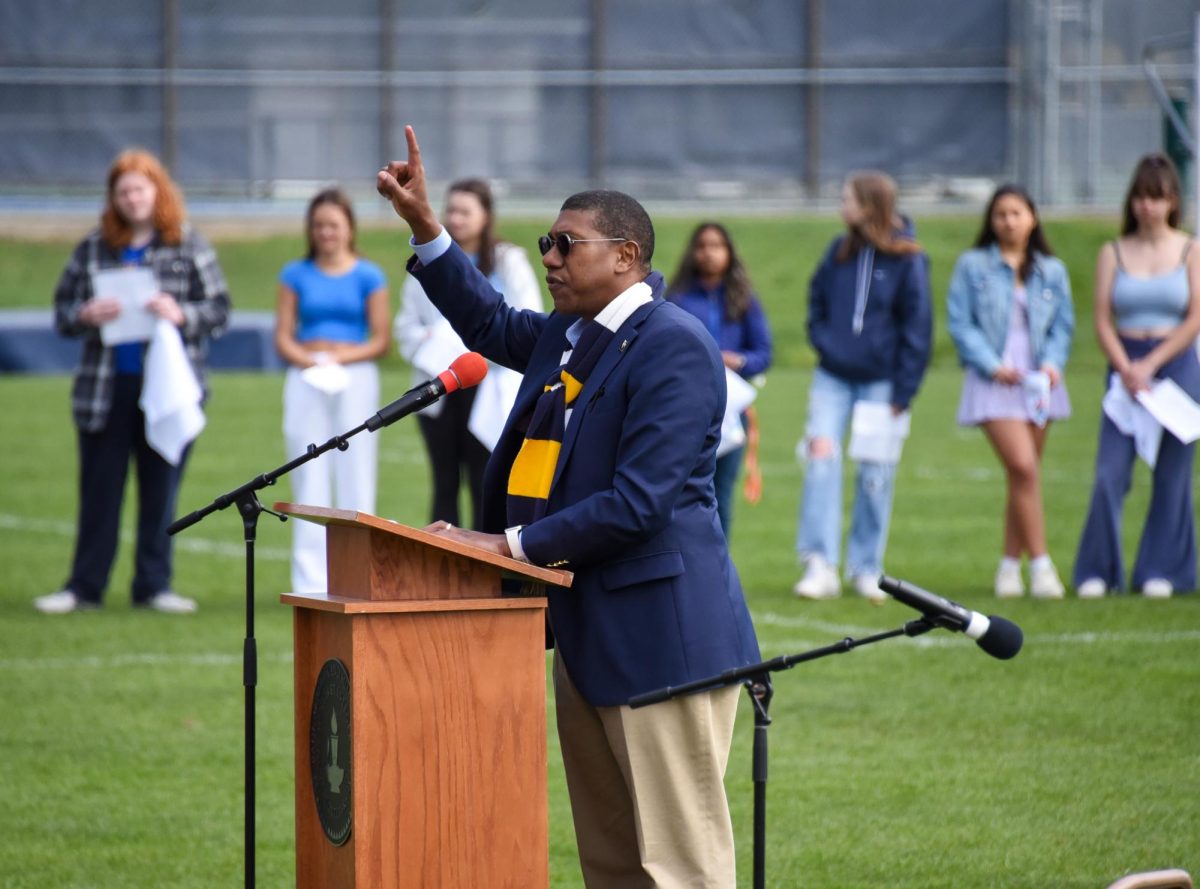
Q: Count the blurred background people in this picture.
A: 7